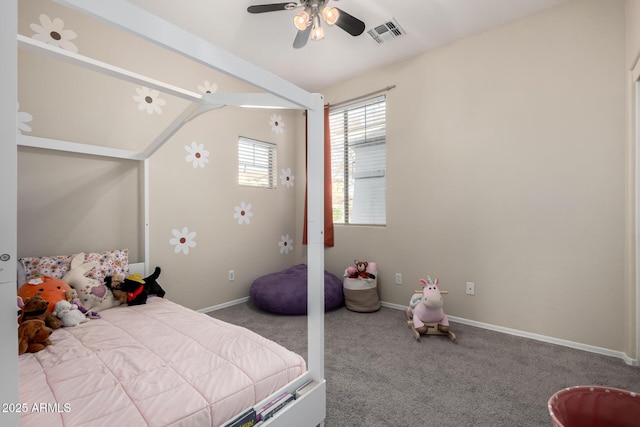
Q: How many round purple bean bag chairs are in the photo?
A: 1